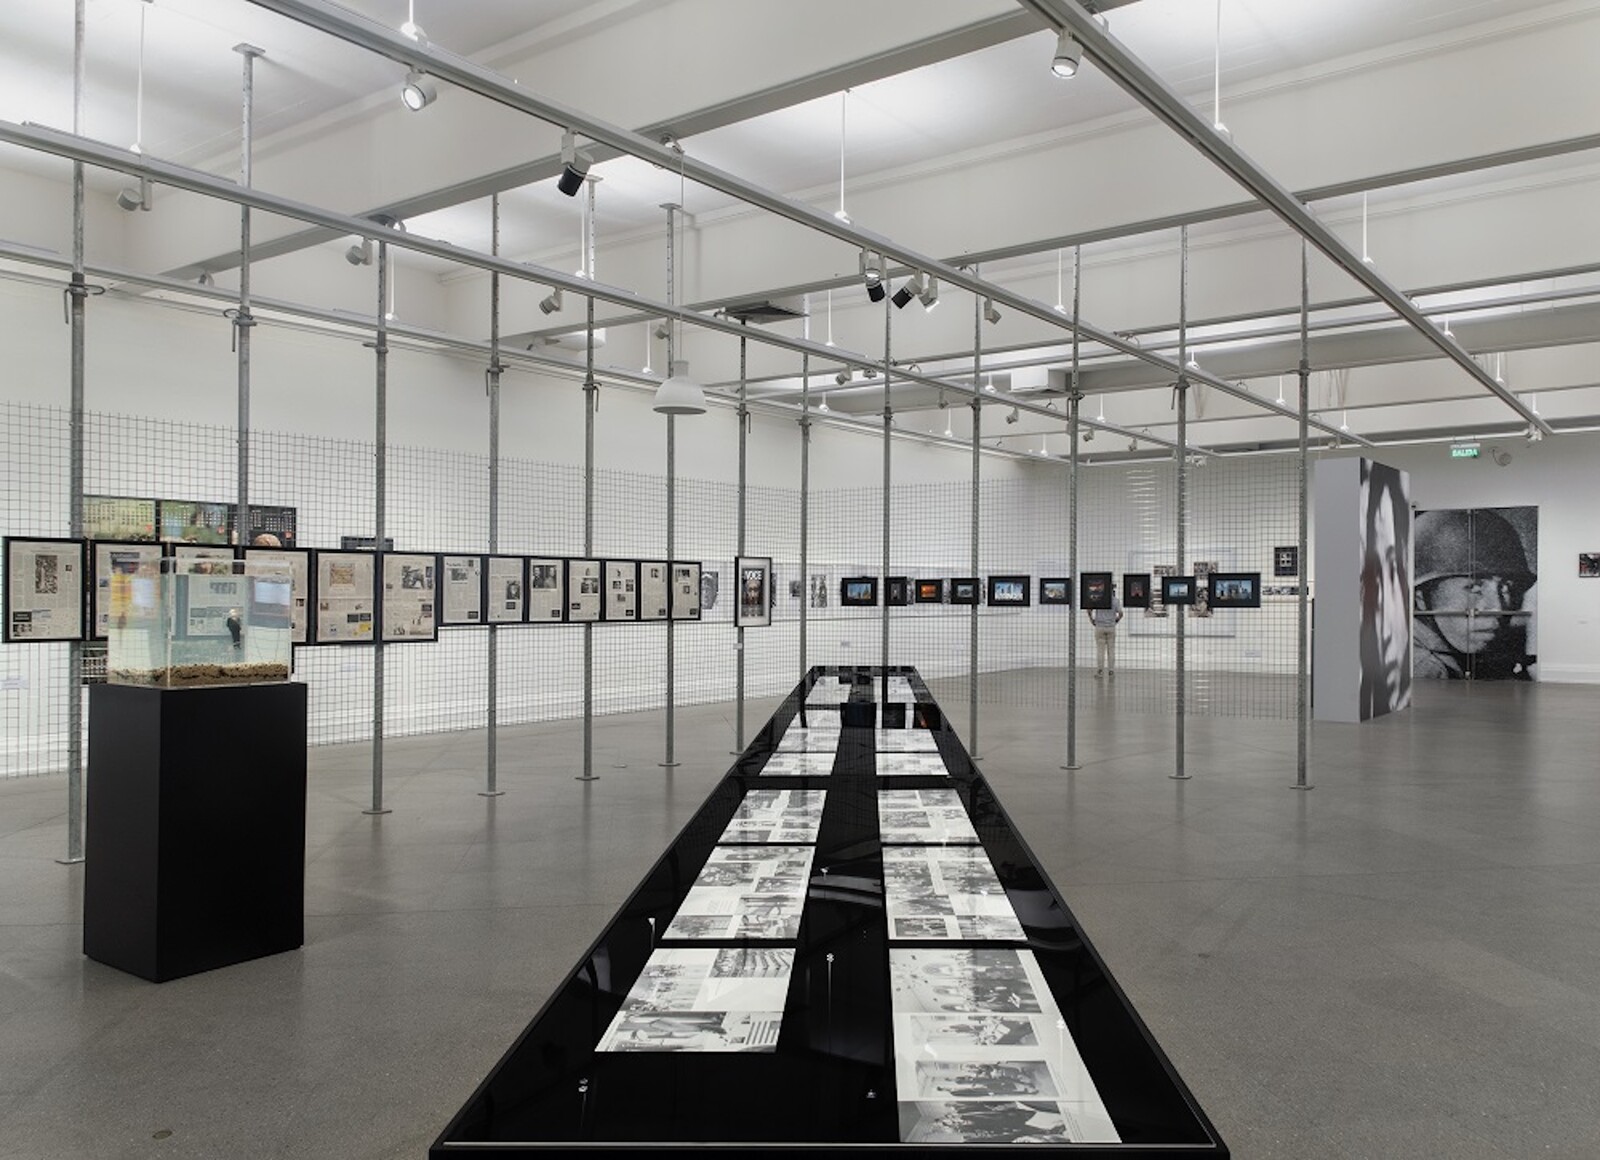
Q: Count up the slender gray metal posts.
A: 13